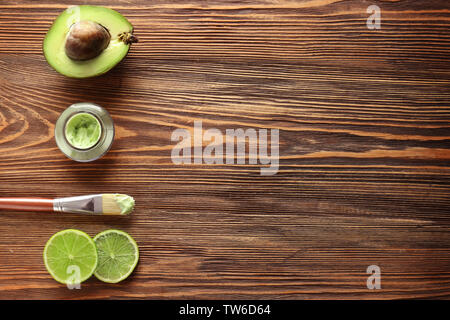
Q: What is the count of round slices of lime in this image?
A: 2